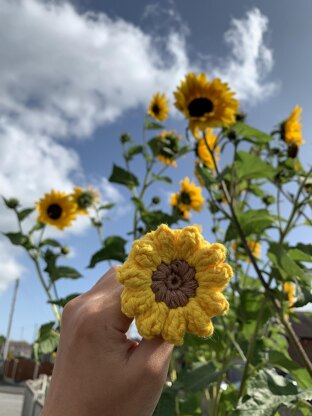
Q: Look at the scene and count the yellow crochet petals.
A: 11